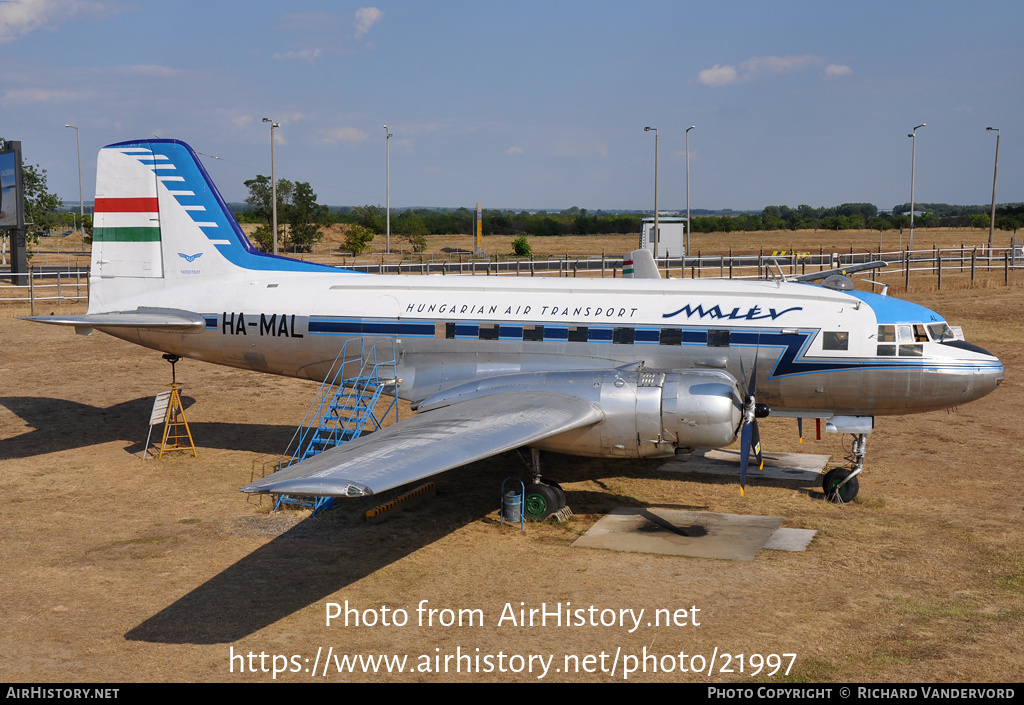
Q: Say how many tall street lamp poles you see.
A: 7